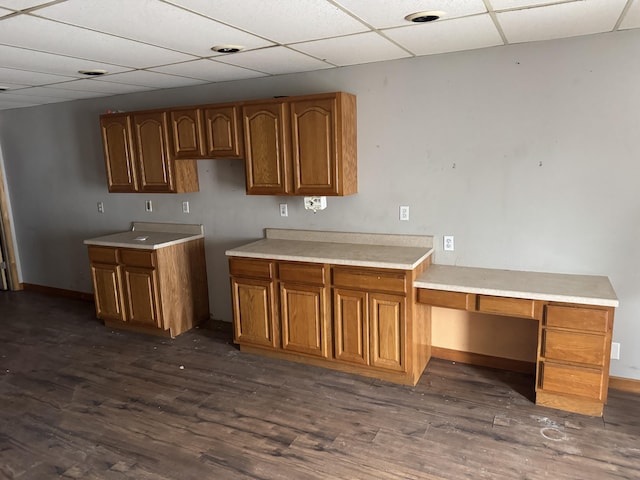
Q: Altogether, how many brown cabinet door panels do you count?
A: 12